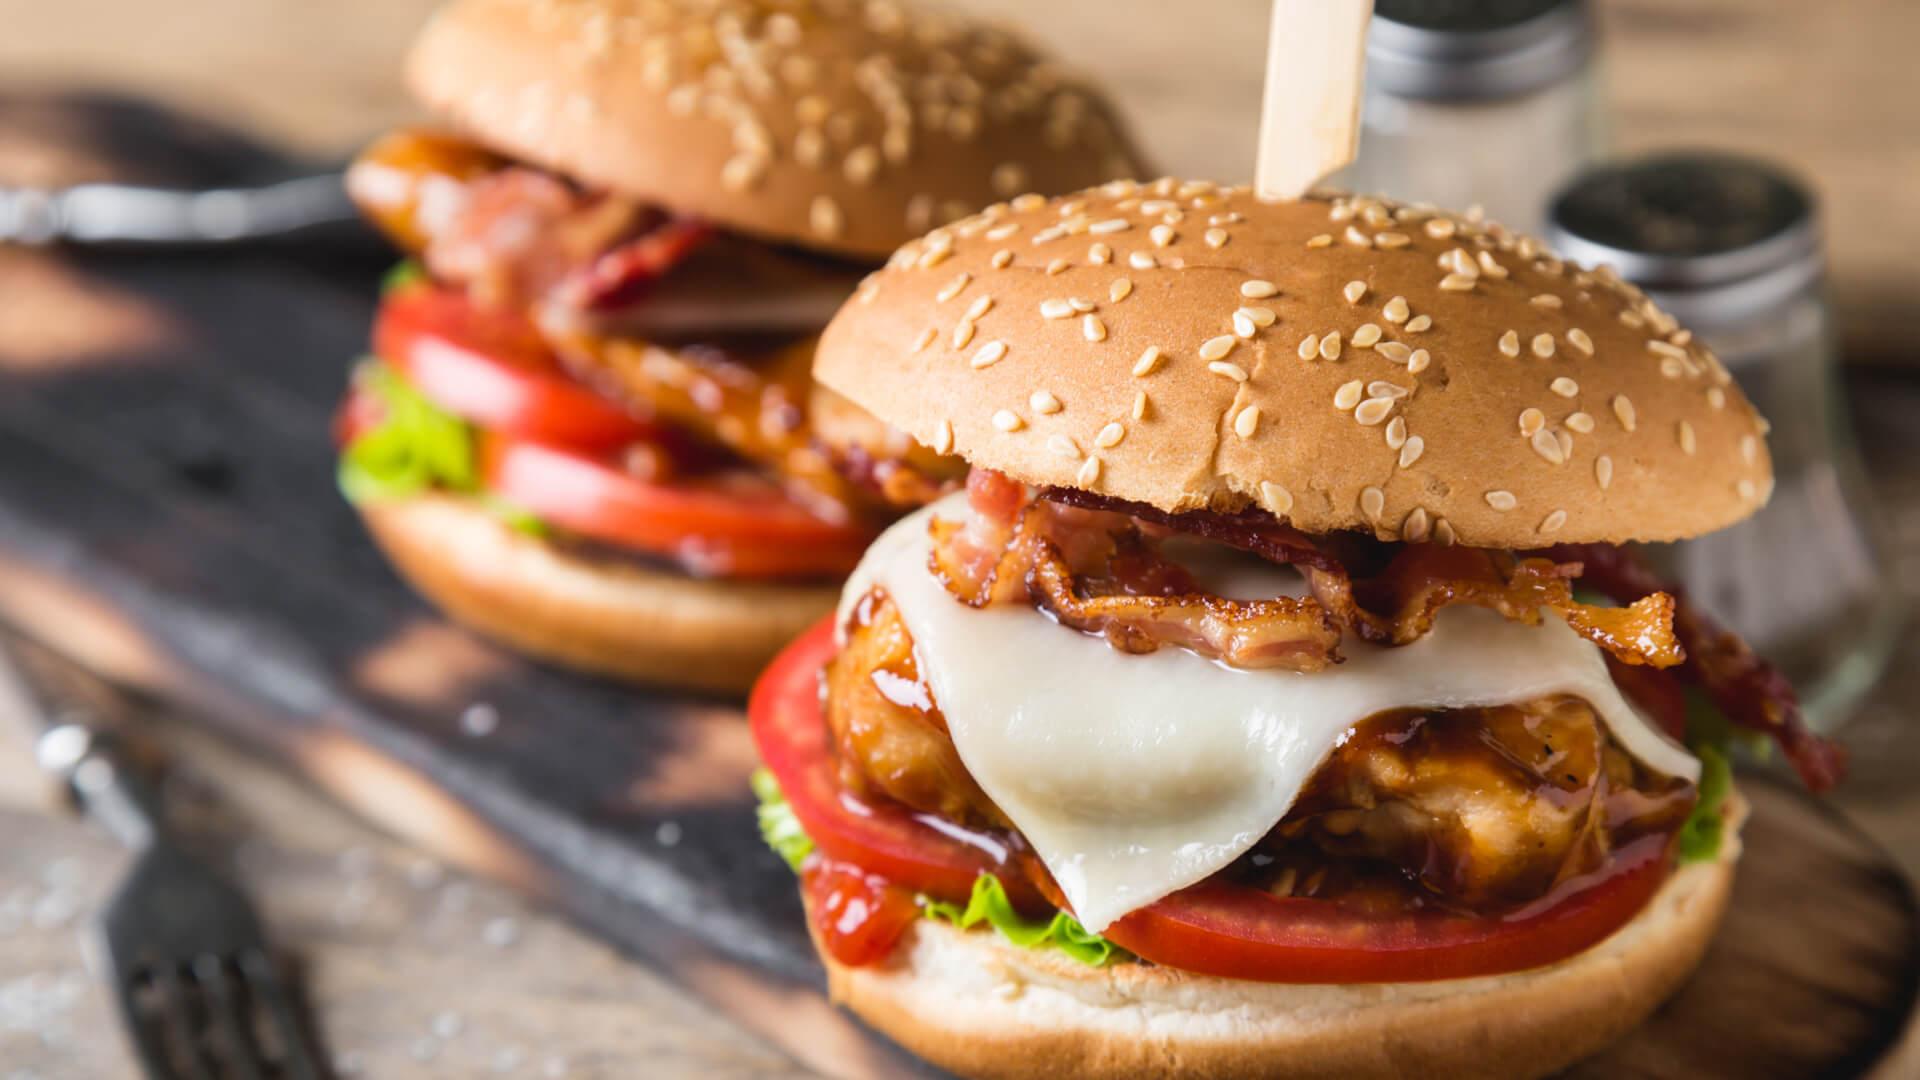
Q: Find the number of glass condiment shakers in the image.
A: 2